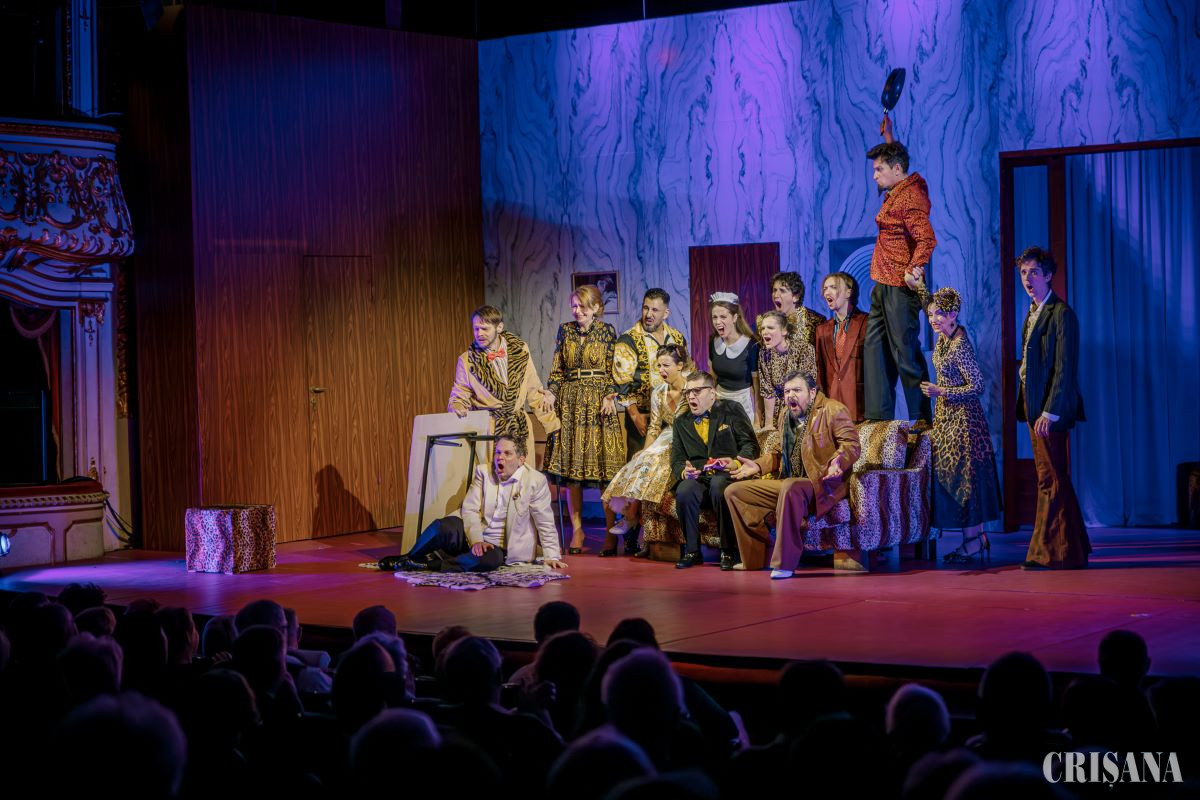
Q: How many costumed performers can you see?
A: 14